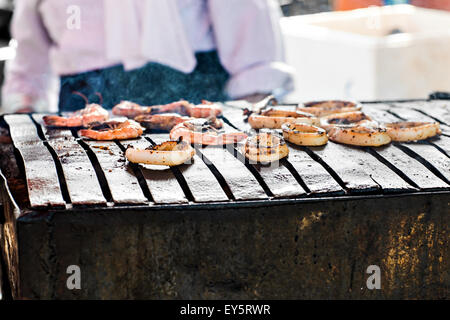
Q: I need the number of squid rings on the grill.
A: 8